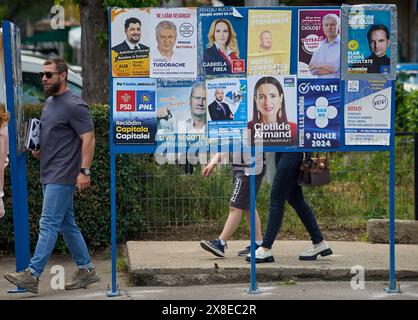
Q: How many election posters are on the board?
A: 12